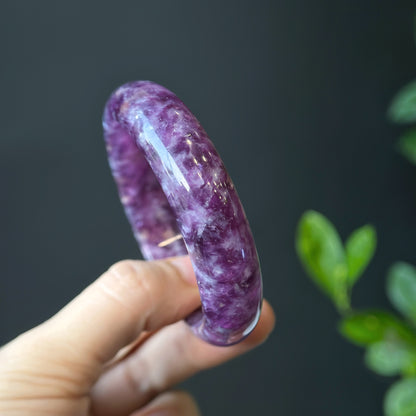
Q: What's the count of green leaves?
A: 8